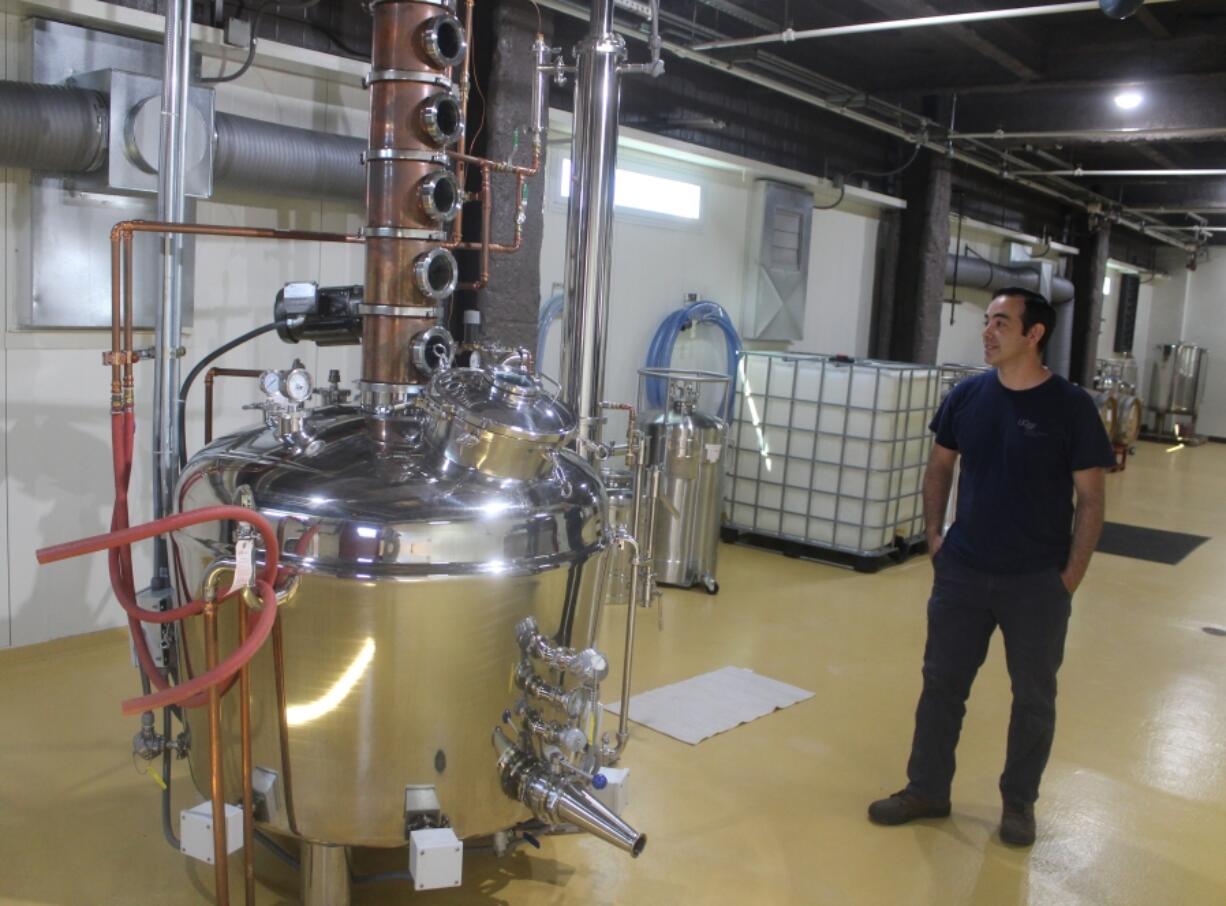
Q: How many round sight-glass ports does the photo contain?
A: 5